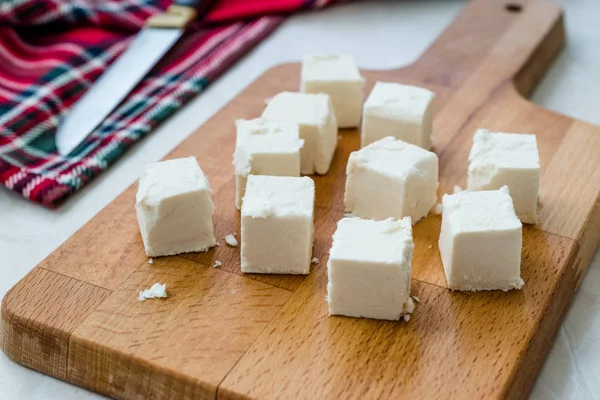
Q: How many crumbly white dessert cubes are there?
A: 10